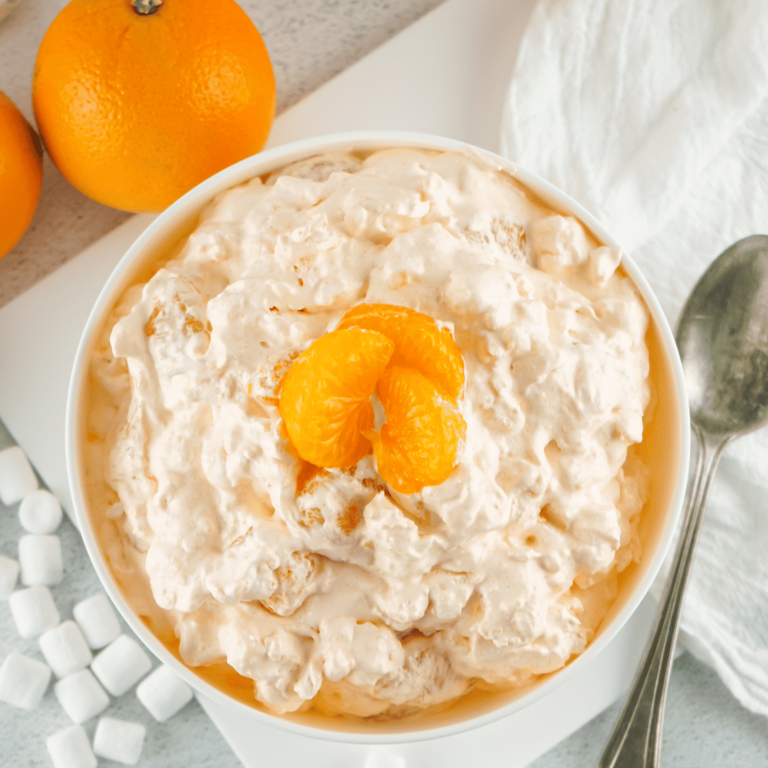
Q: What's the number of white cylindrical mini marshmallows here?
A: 13